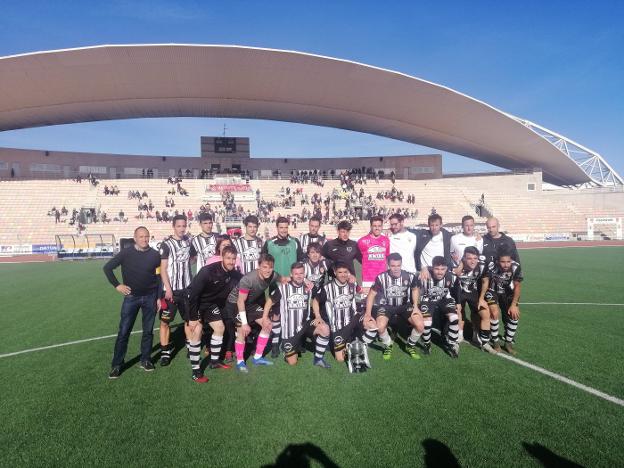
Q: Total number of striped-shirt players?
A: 11